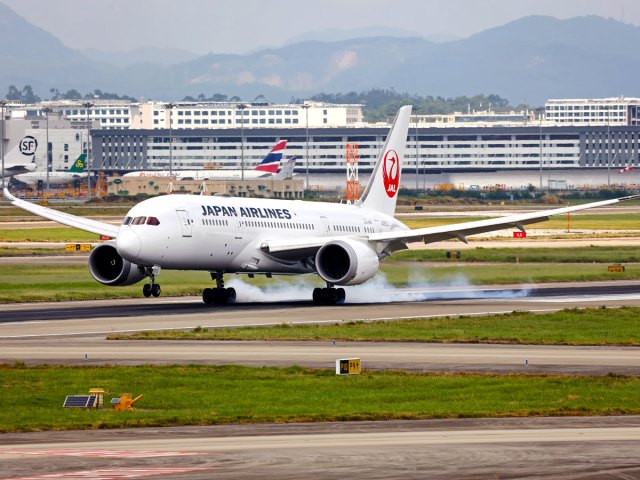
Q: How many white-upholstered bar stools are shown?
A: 0